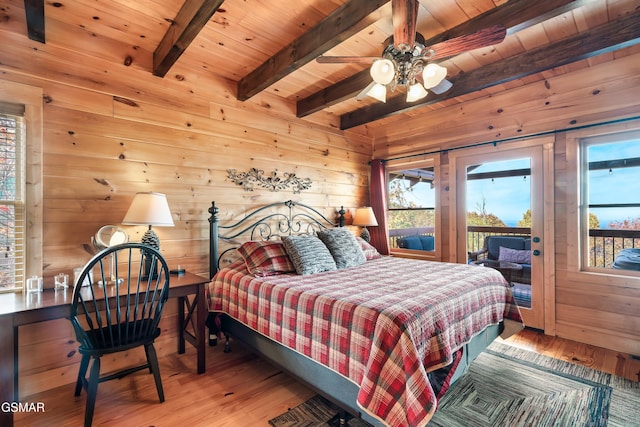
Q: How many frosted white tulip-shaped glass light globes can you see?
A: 4